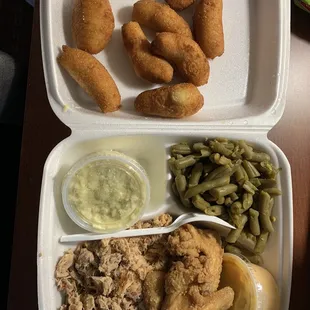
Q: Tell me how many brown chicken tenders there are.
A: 8